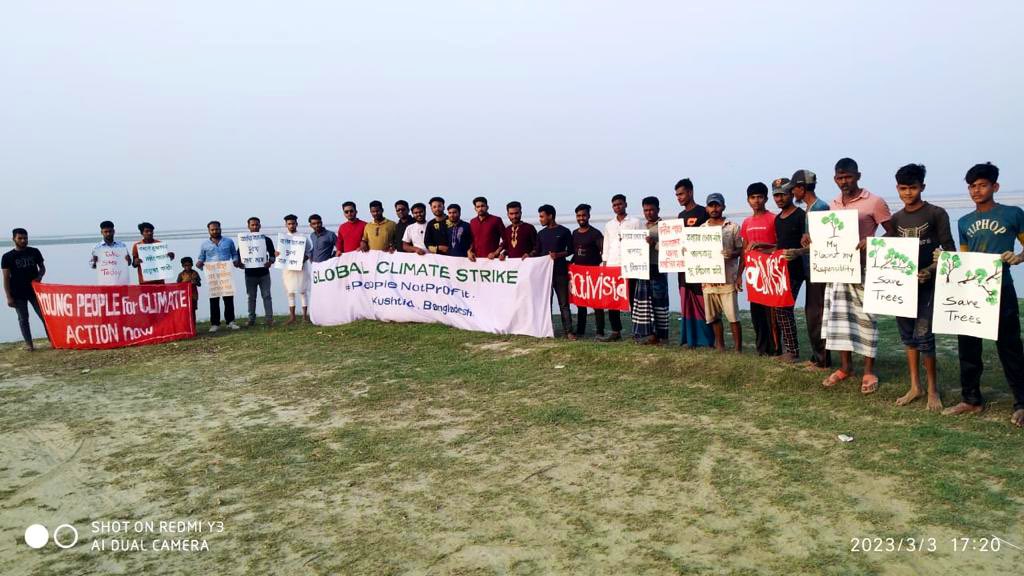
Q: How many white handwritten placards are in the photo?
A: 11